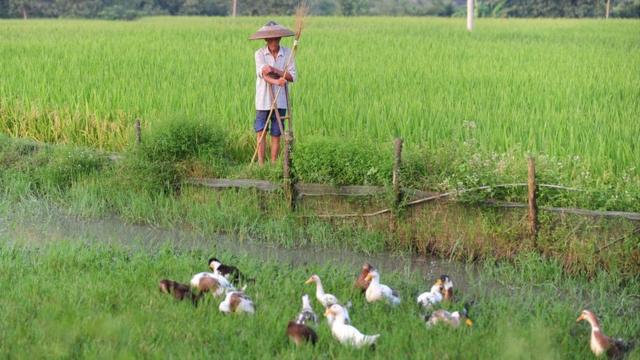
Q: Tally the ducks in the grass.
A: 15